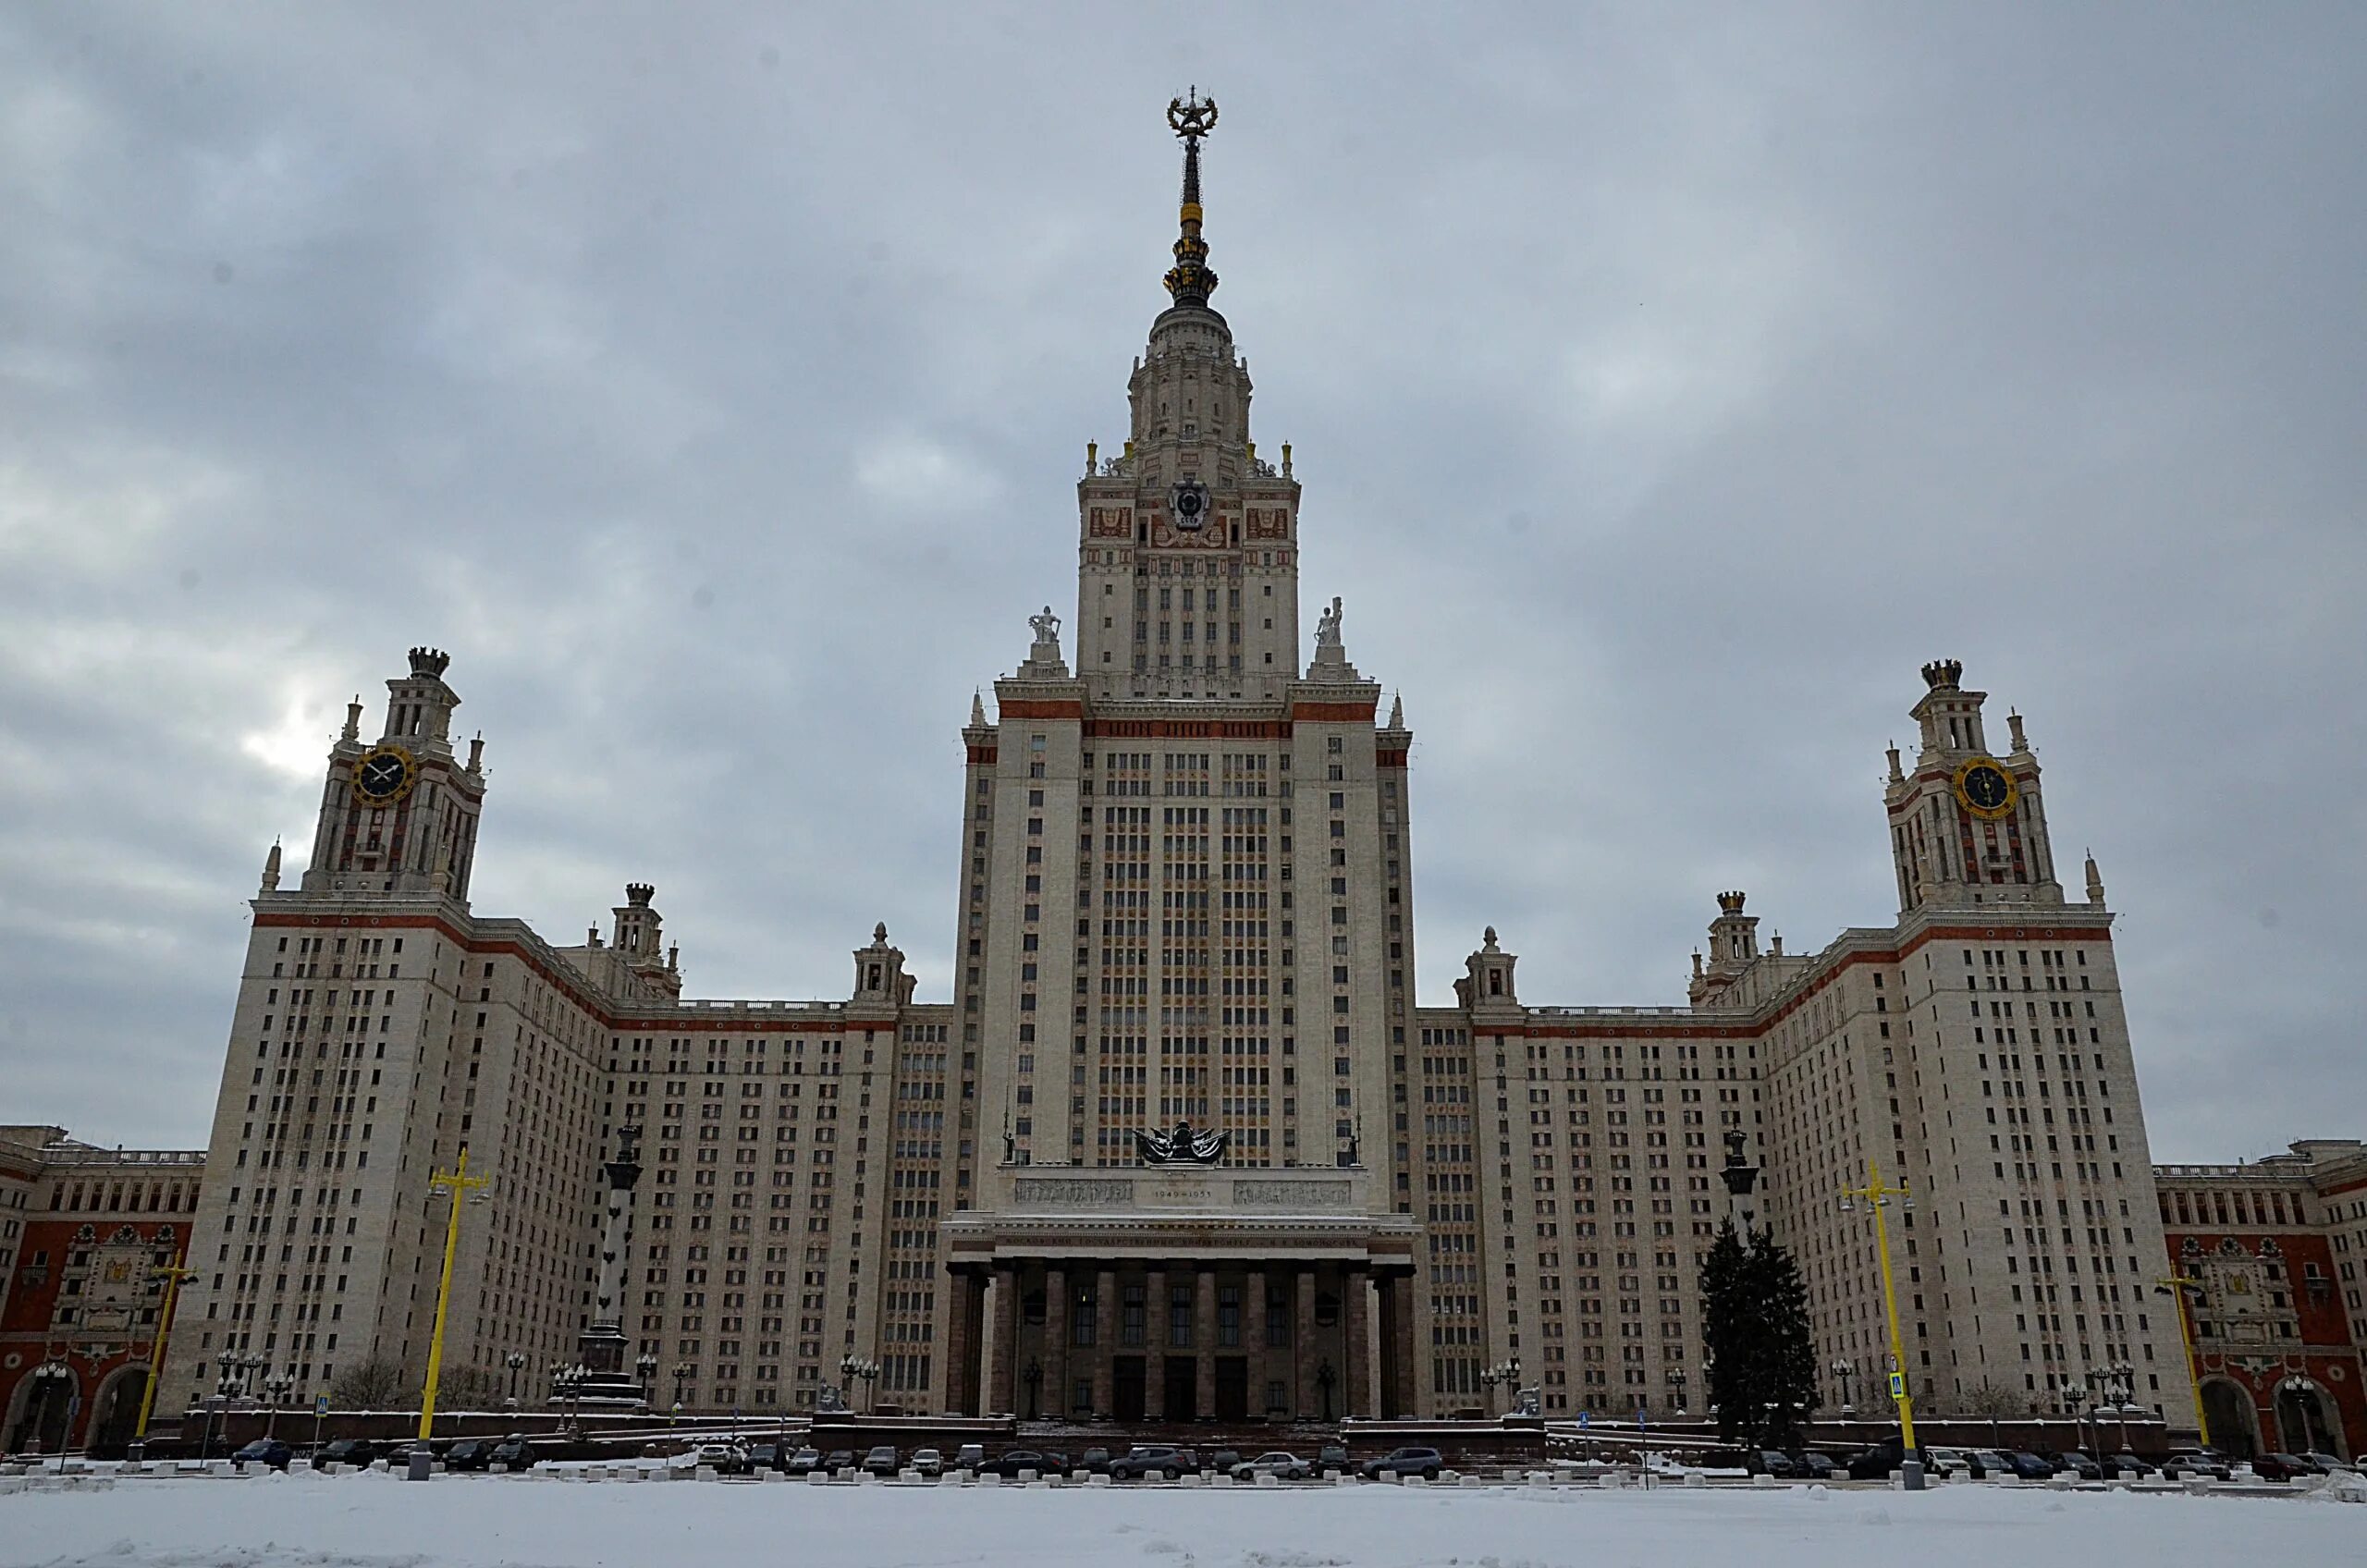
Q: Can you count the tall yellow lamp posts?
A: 4